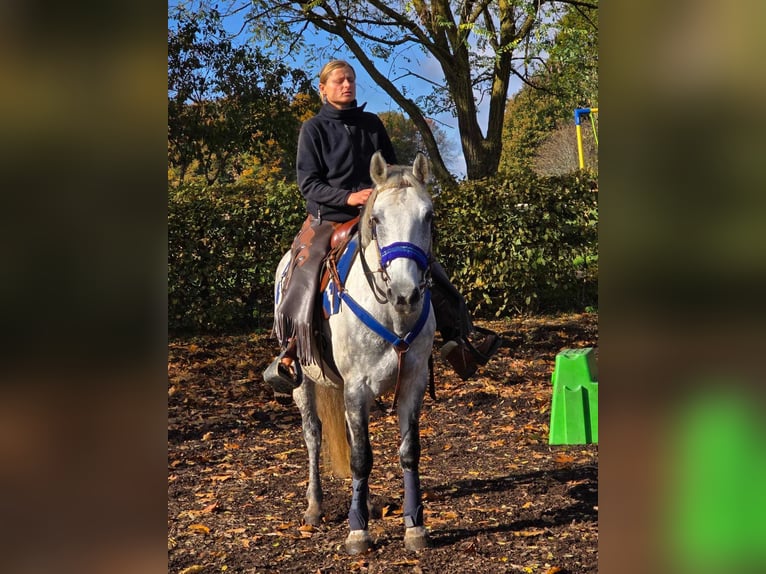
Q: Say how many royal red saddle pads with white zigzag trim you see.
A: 0